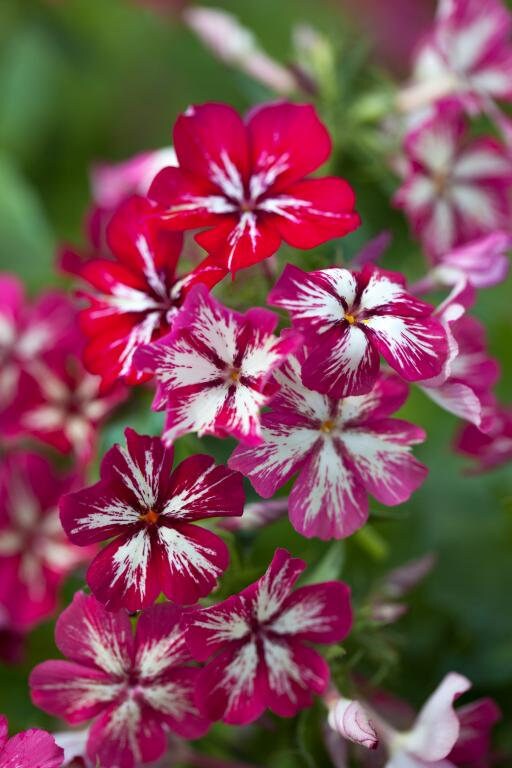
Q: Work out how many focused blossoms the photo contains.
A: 8